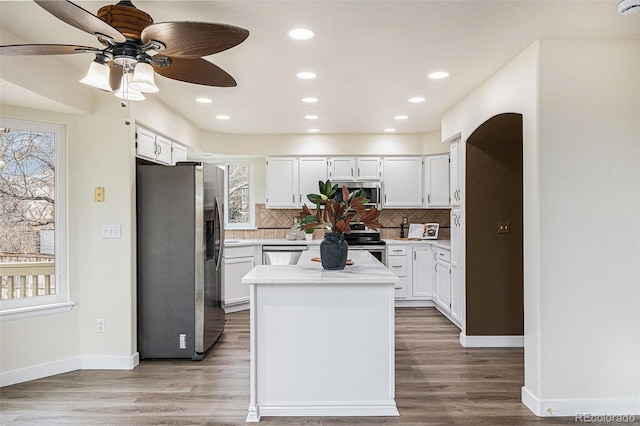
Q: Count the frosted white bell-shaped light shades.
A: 3